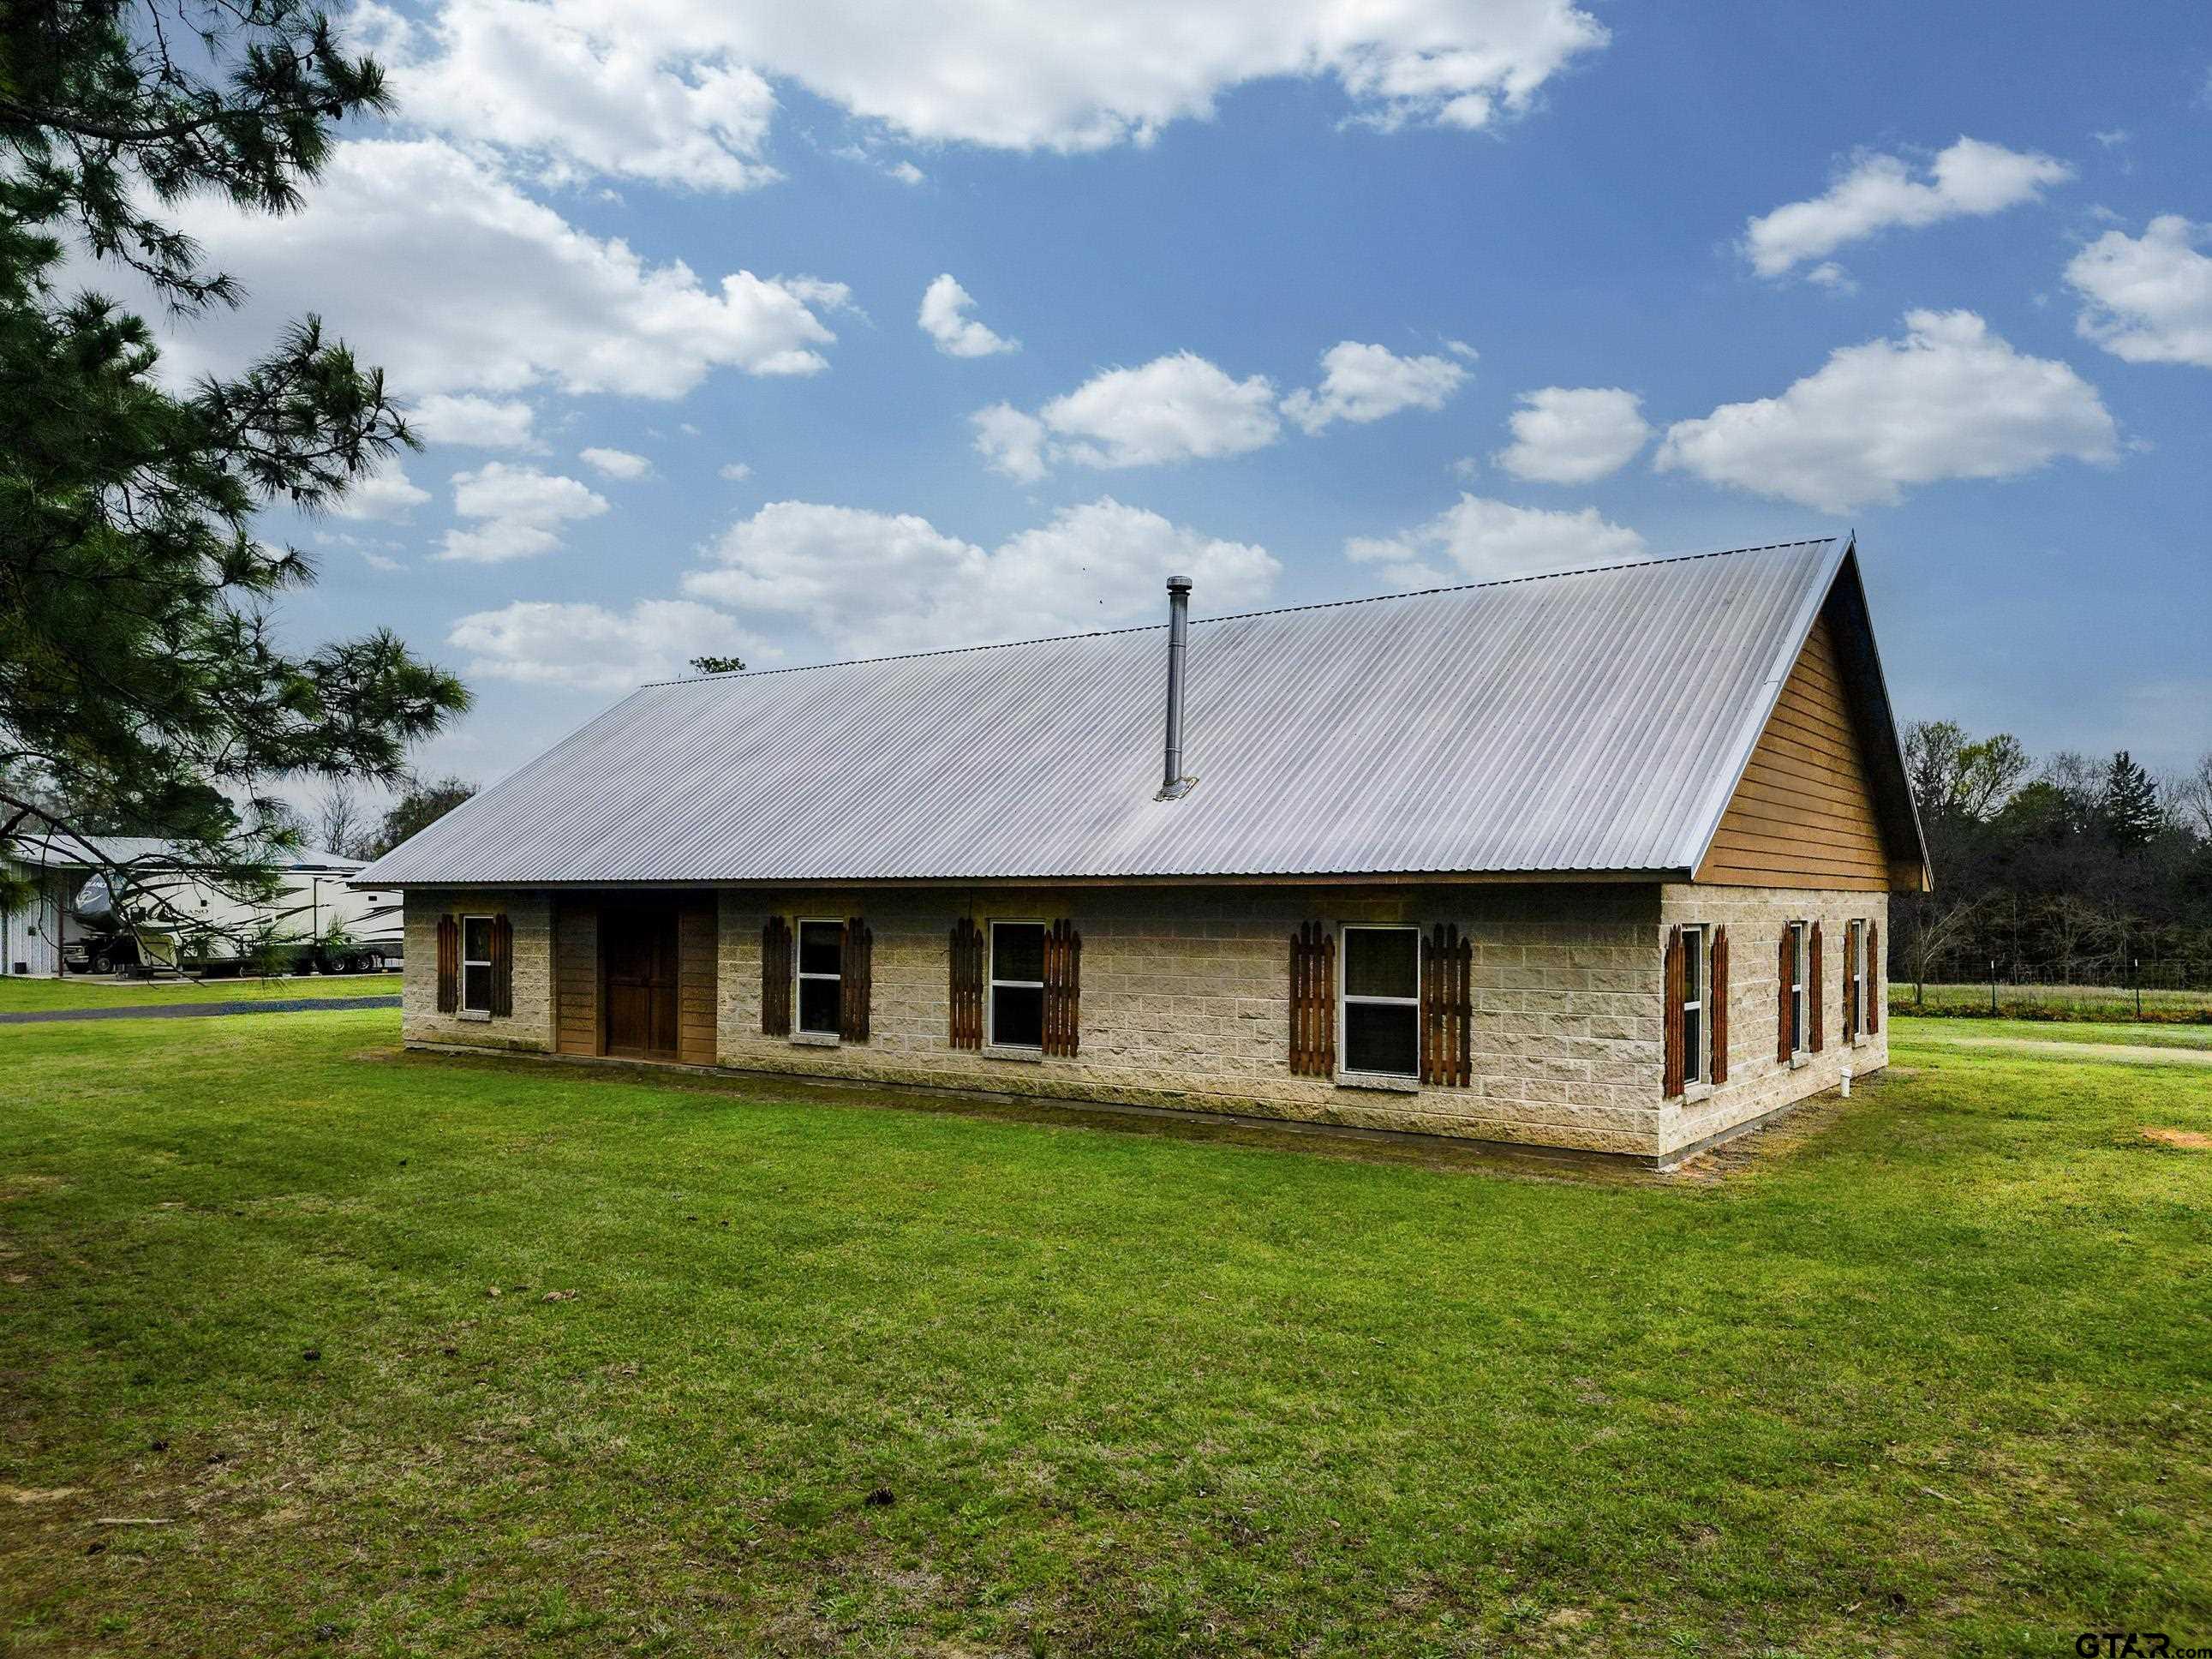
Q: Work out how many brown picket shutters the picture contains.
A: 14